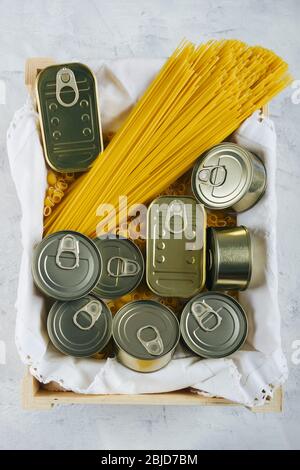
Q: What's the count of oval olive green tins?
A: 2